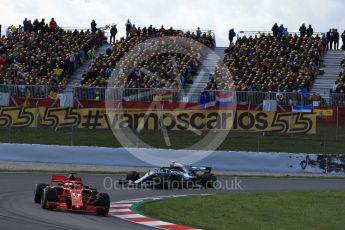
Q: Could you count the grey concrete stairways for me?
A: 3